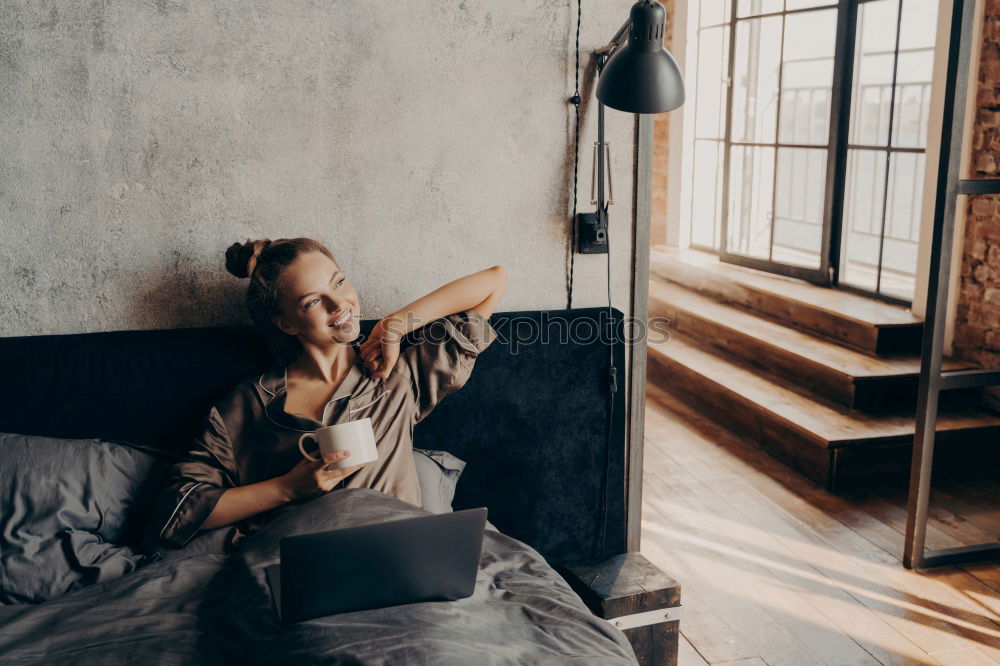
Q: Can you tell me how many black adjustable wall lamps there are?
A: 1